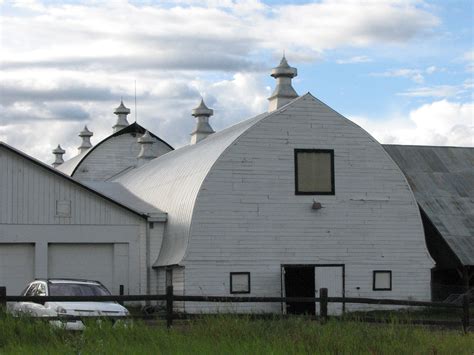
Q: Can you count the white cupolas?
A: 6